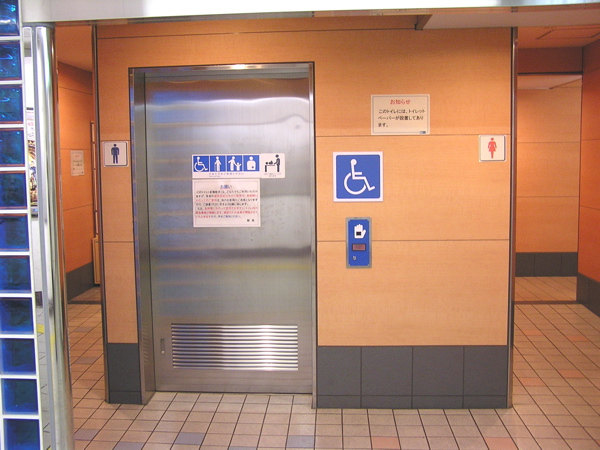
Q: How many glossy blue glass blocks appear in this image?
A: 11